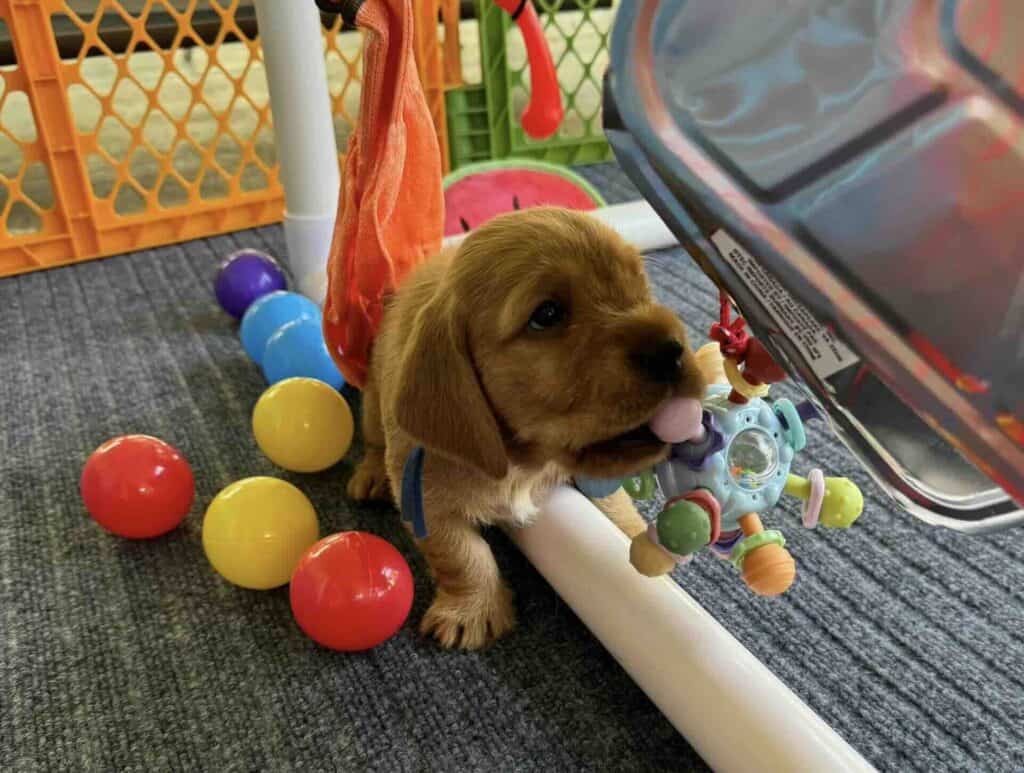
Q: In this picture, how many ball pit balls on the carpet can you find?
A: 7